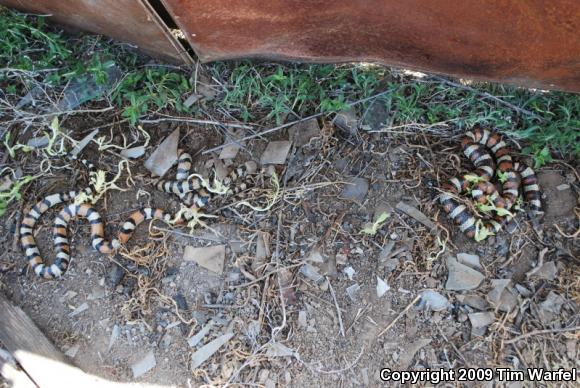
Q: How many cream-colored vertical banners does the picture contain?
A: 0